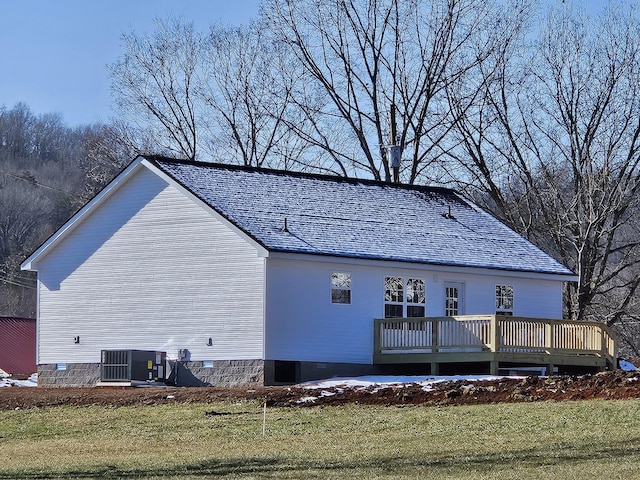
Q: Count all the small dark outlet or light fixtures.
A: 2